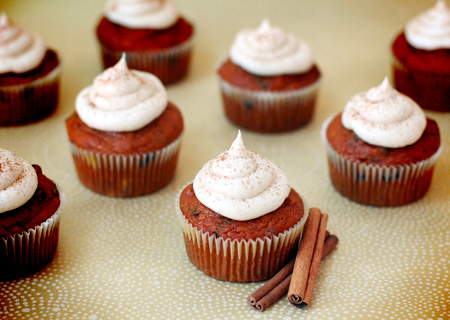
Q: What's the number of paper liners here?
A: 8